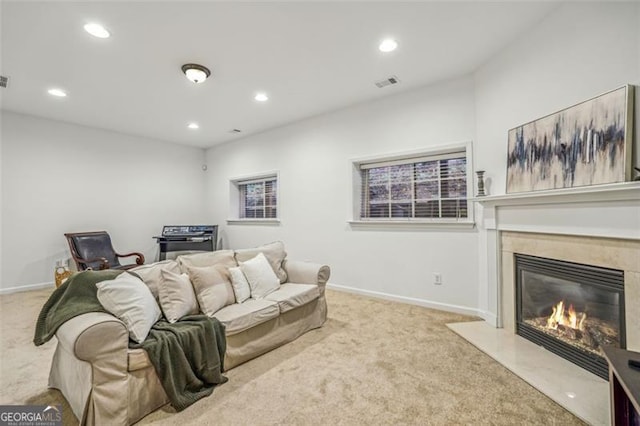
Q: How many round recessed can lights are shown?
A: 5